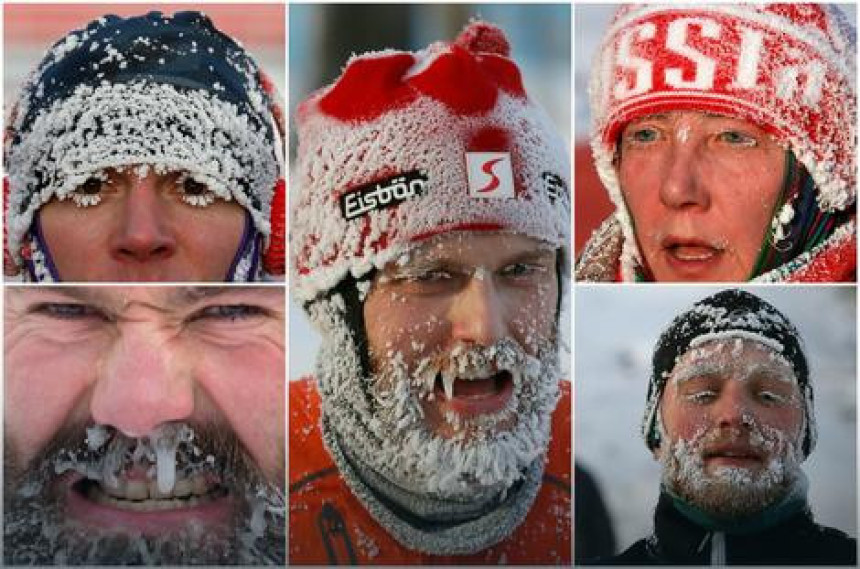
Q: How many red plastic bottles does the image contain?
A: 0